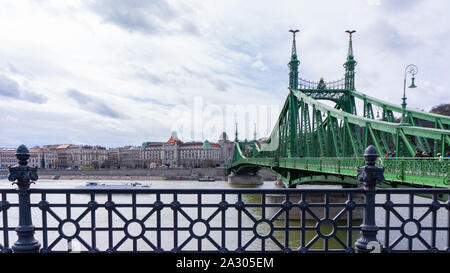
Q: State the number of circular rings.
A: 6